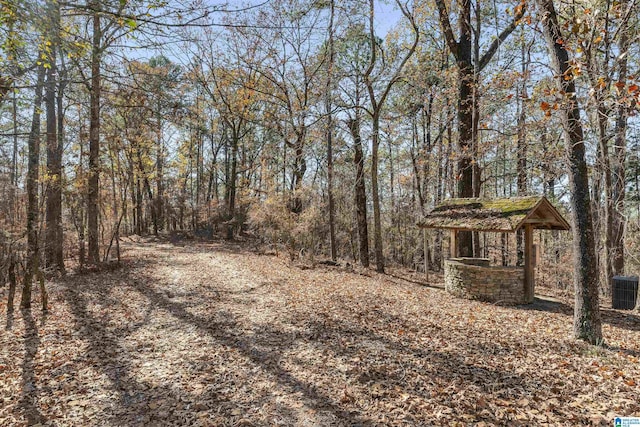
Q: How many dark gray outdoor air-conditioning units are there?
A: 1